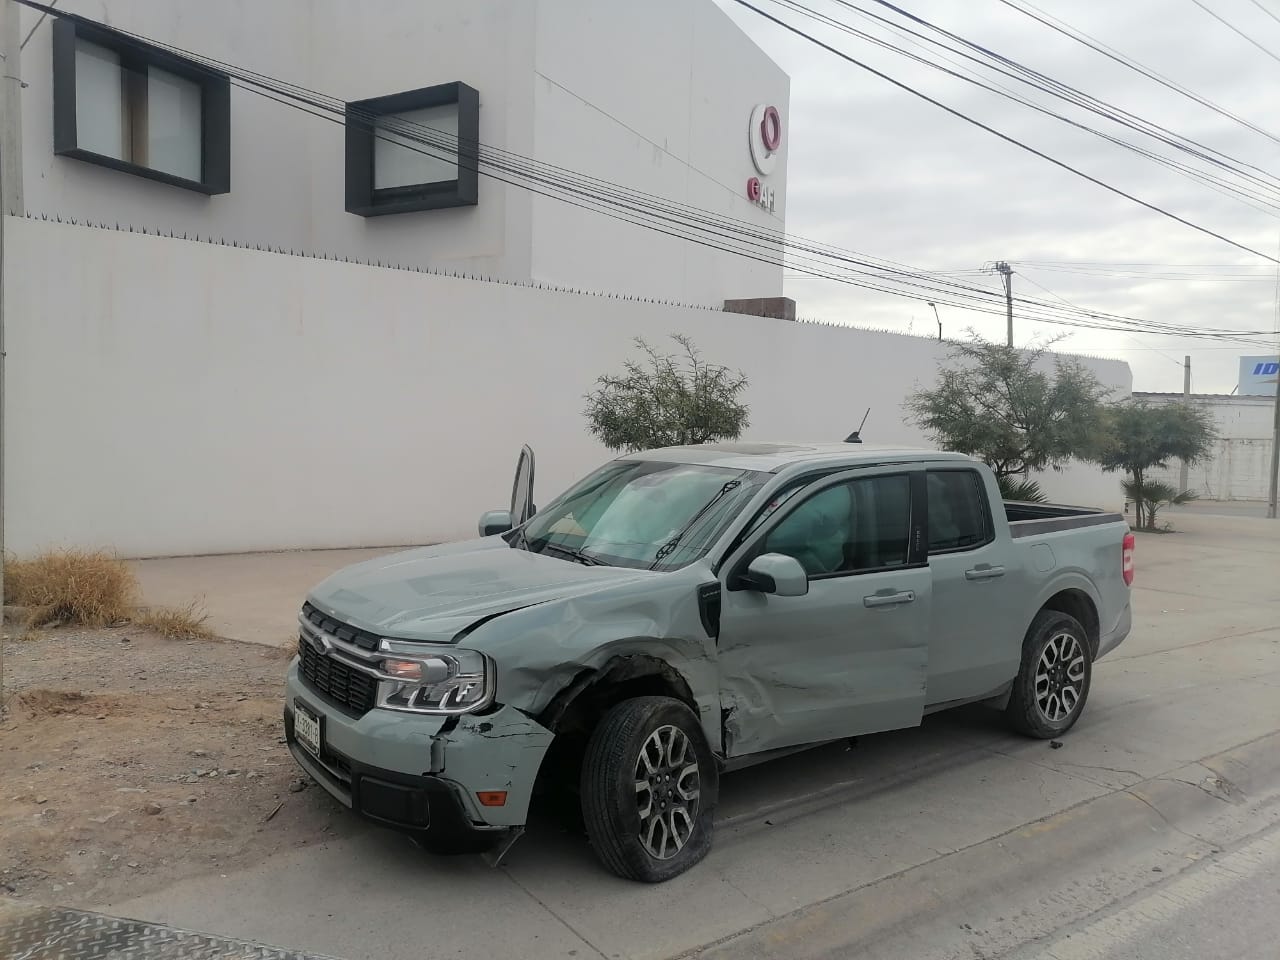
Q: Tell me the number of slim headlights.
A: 1